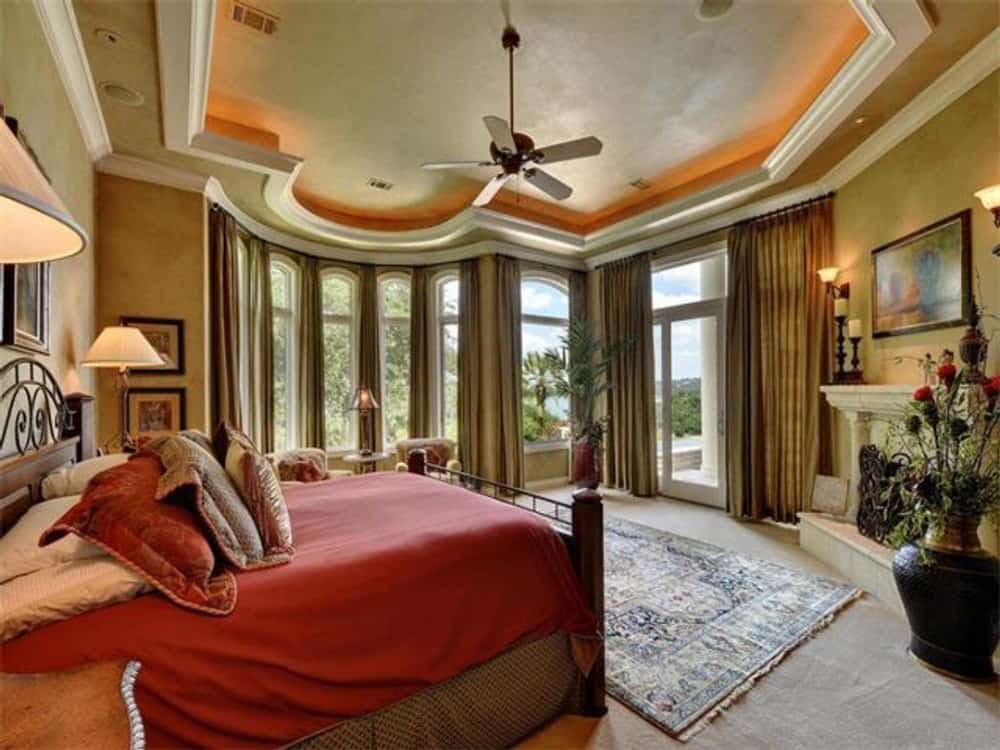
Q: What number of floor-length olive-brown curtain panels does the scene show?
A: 10